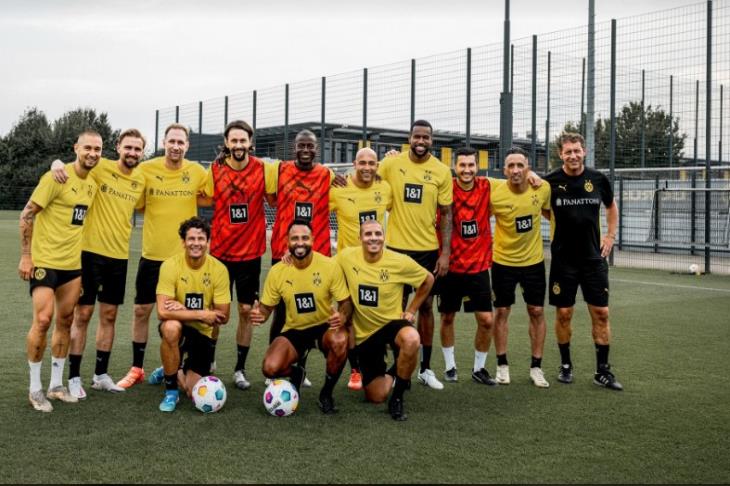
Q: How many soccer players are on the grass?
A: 13